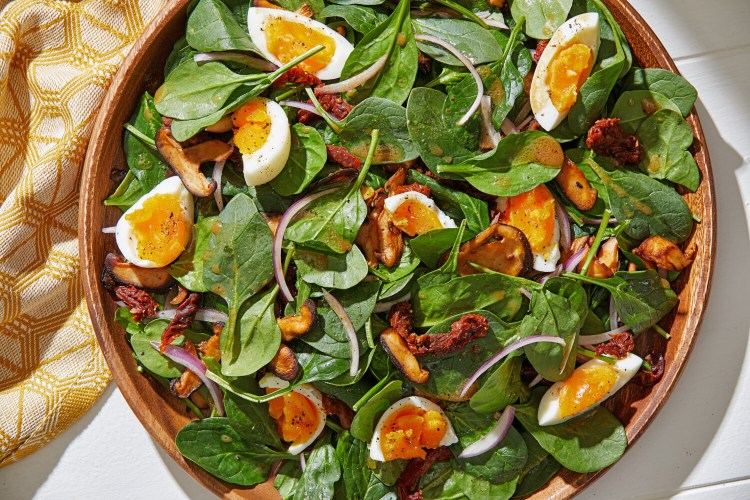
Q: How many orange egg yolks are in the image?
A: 9